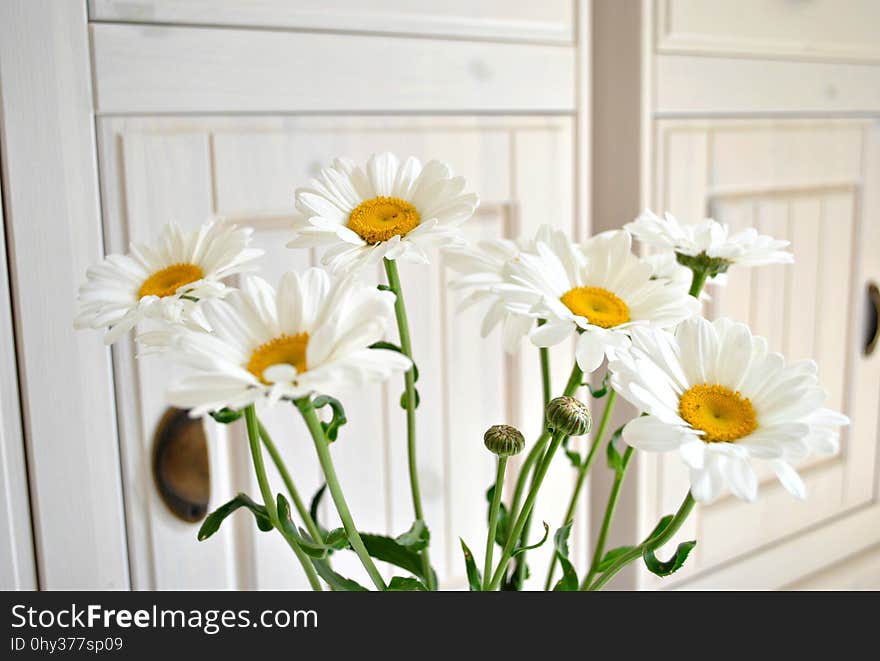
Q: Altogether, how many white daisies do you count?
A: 7